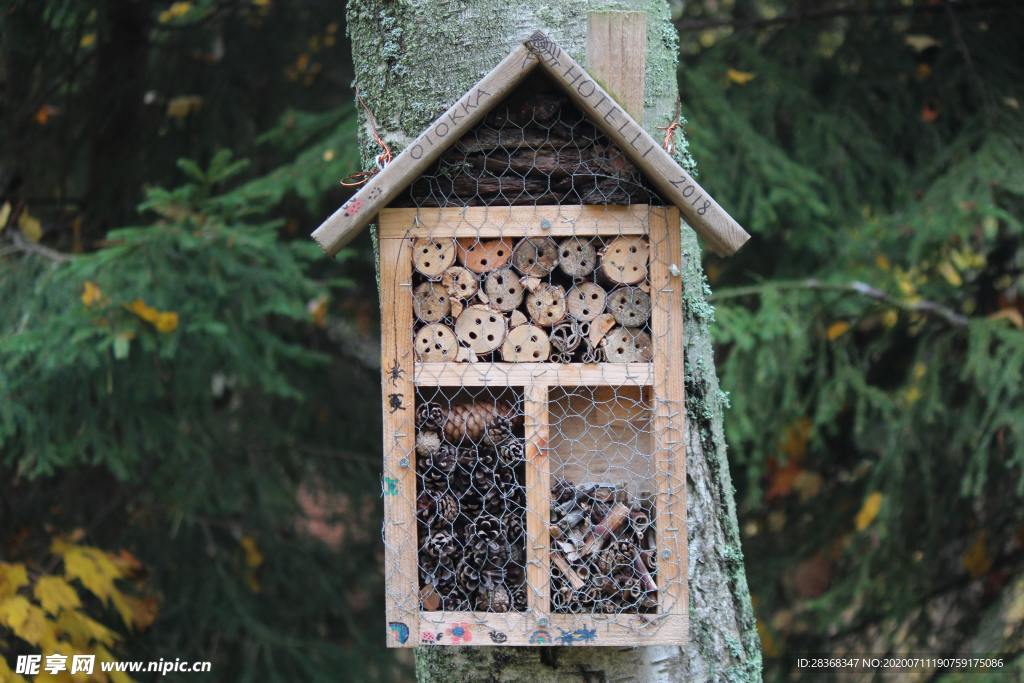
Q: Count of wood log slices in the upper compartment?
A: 15